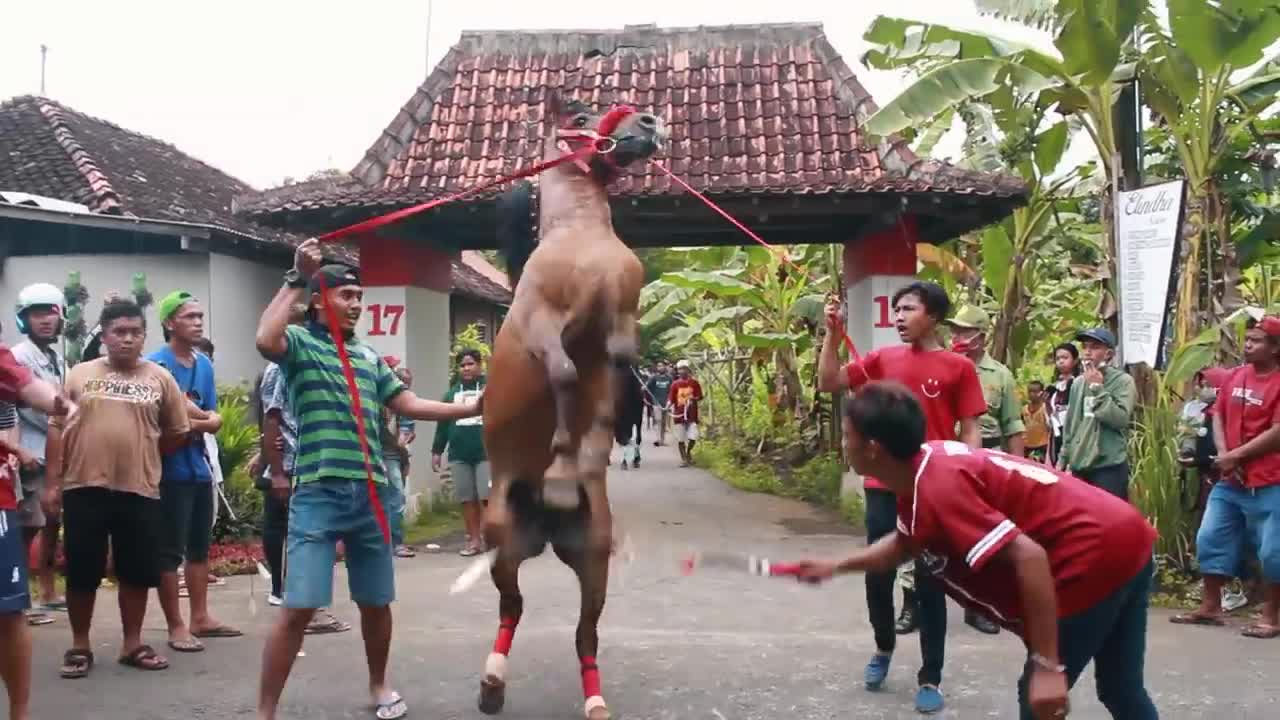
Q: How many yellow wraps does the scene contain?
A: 0